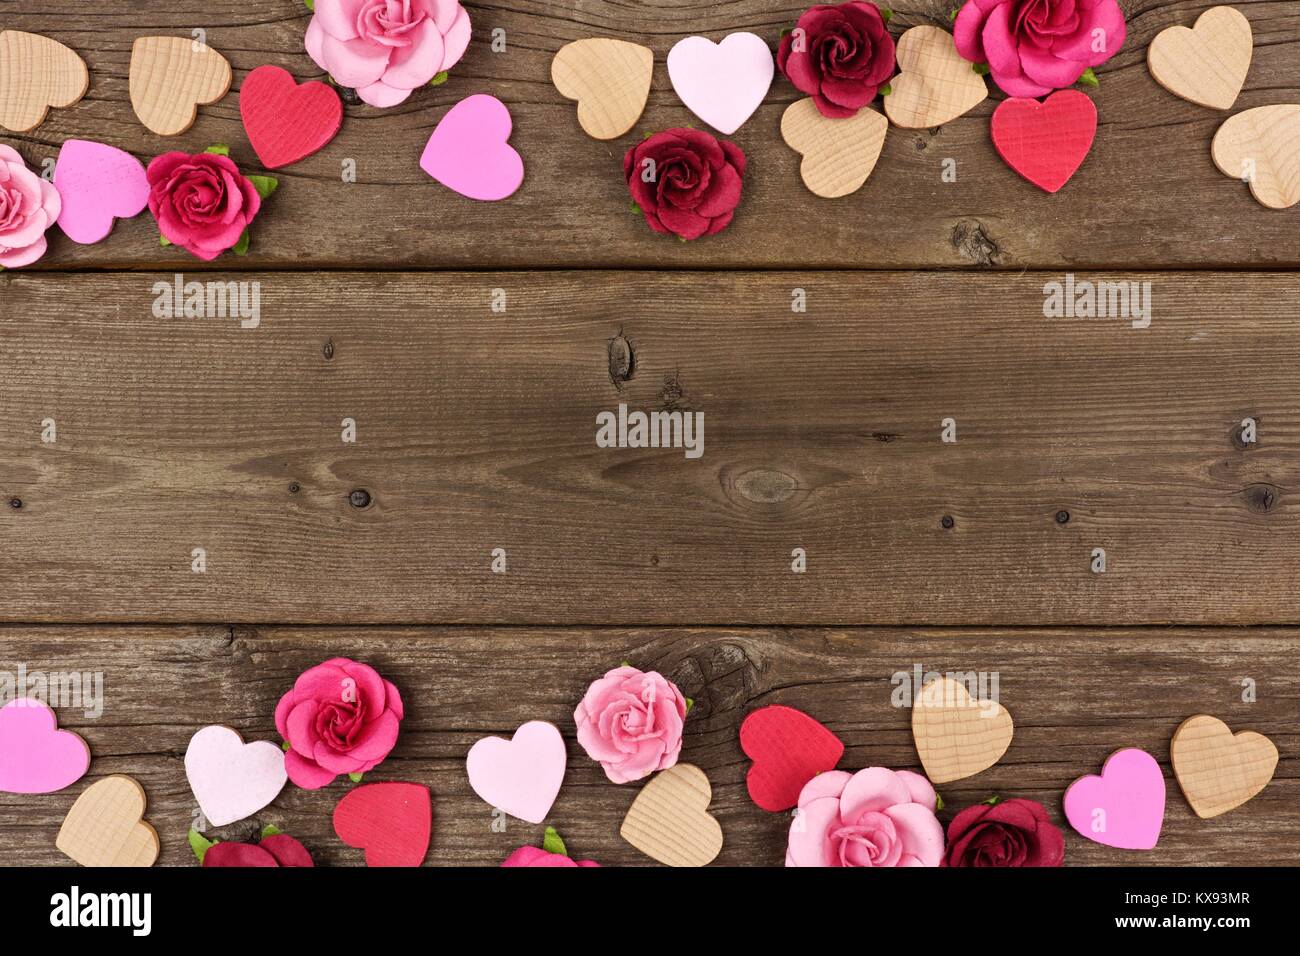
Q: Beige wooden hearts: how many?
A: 11